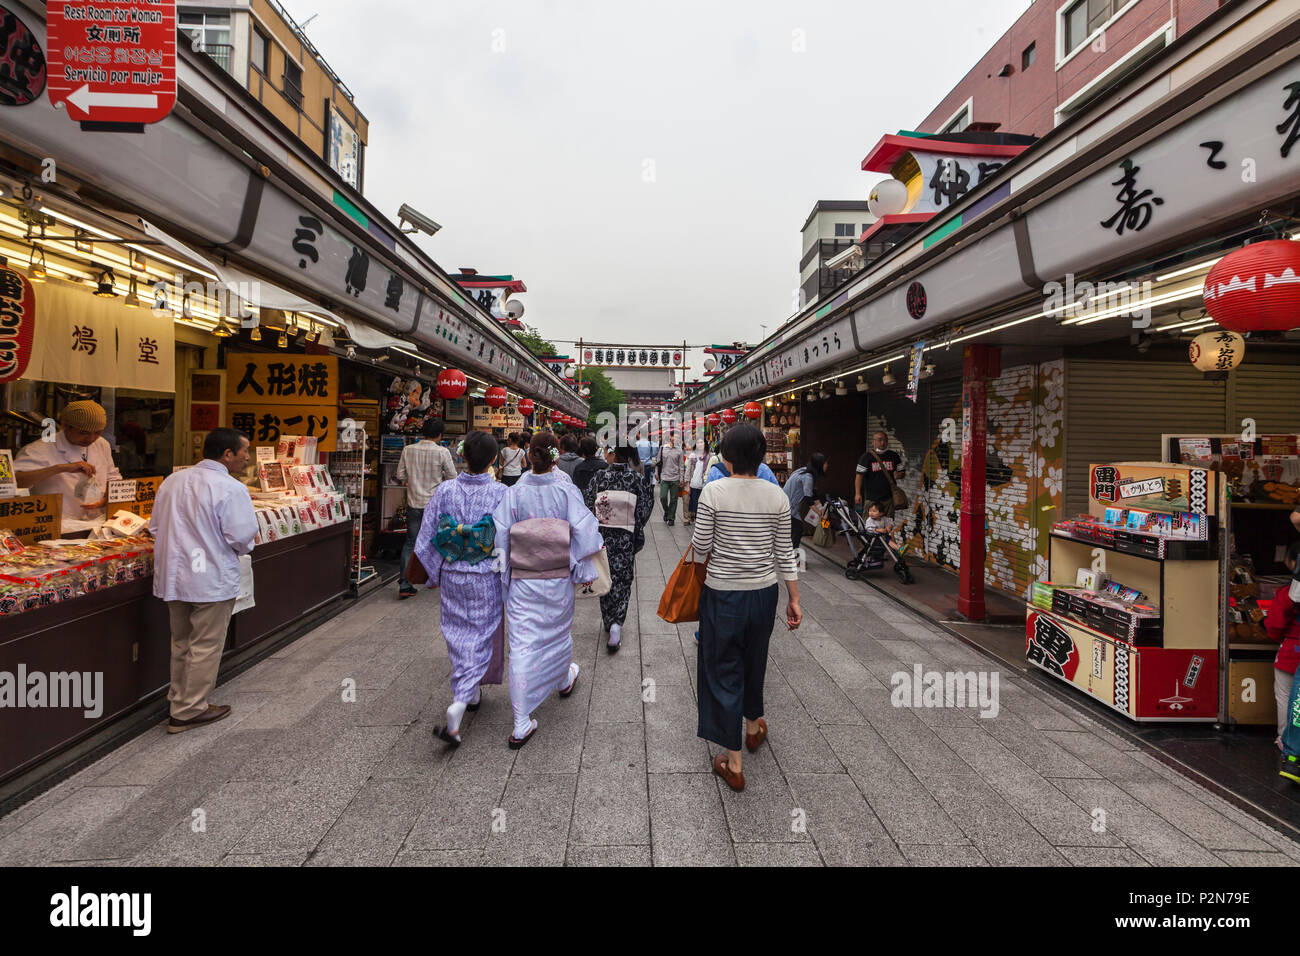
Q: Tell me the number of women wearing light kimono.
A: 2